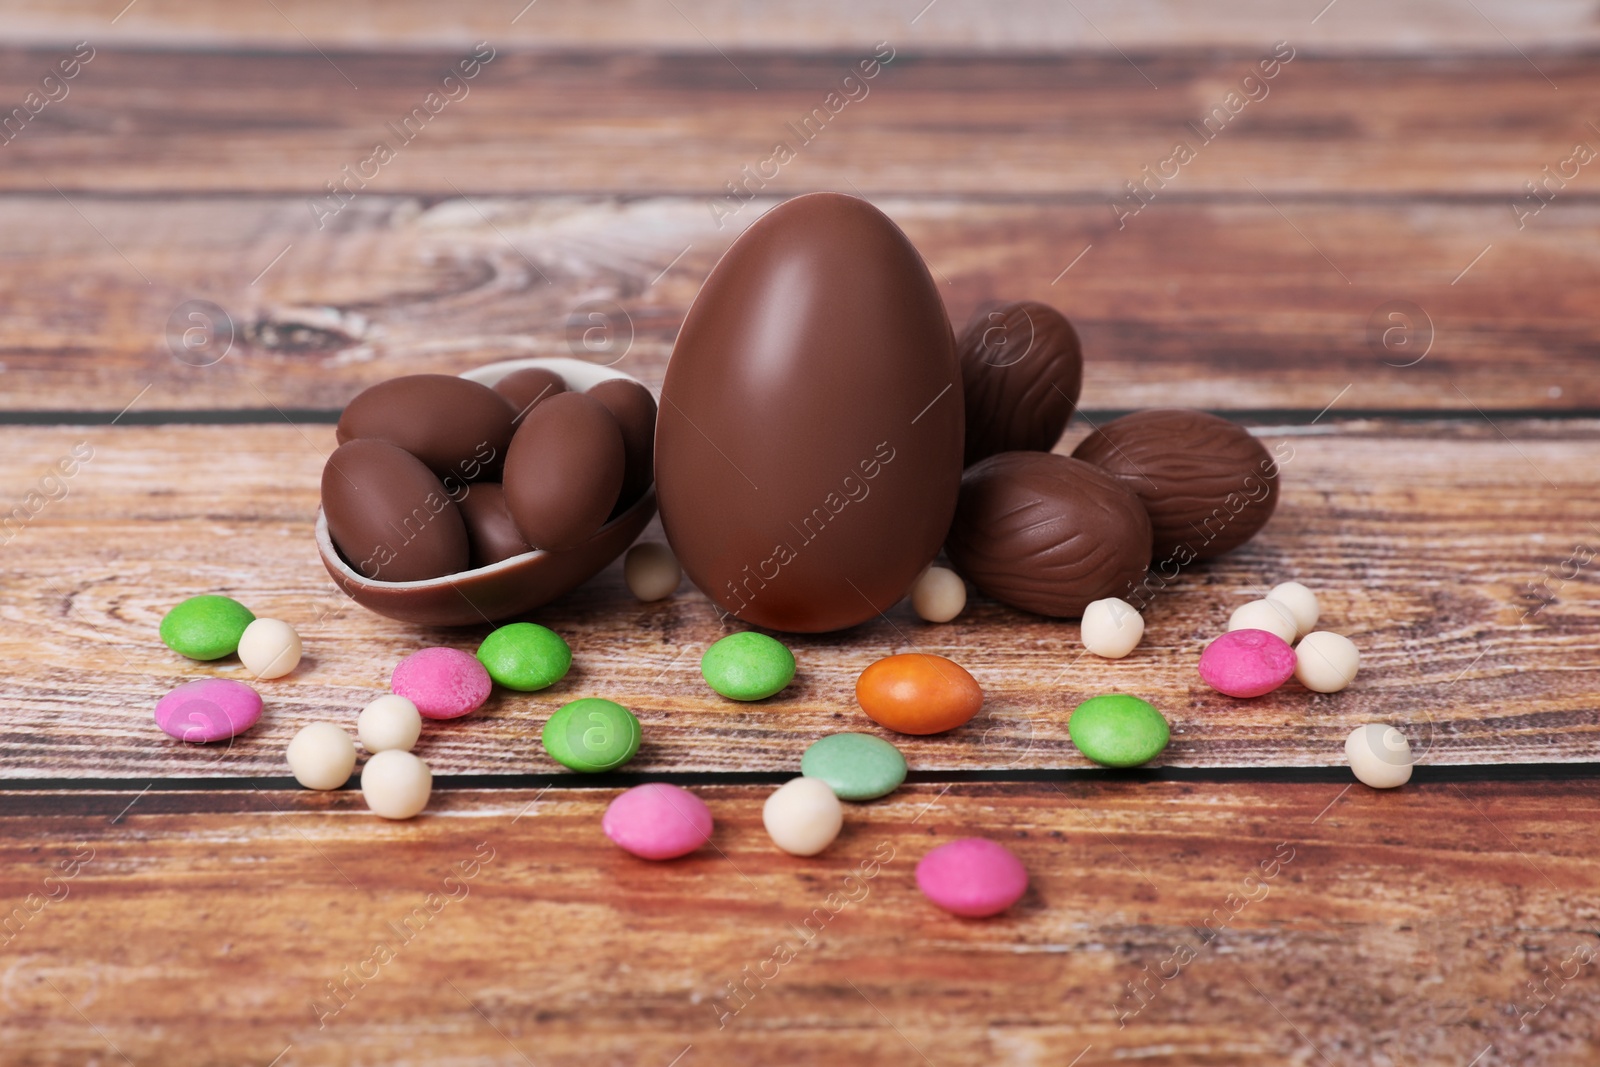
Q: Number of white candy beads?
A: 12